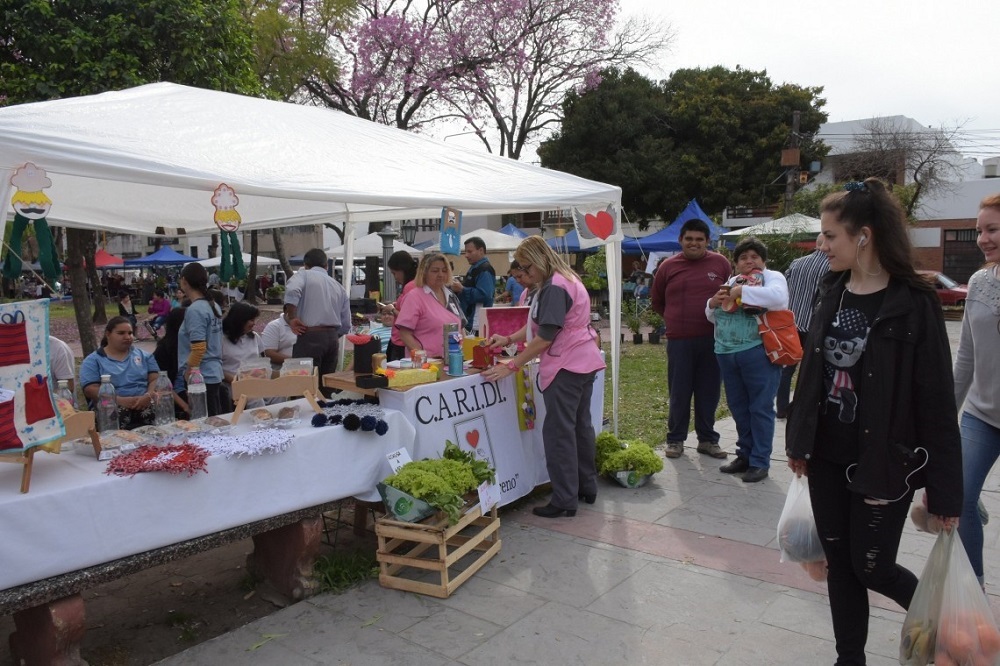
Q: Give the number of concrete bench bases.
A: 2